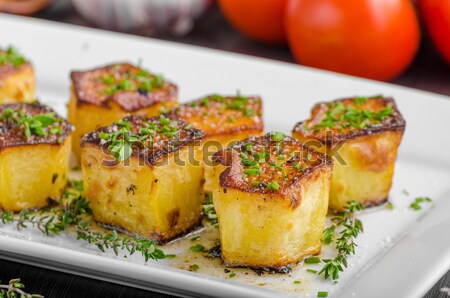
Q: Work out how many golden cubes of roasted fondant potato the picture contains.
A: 7